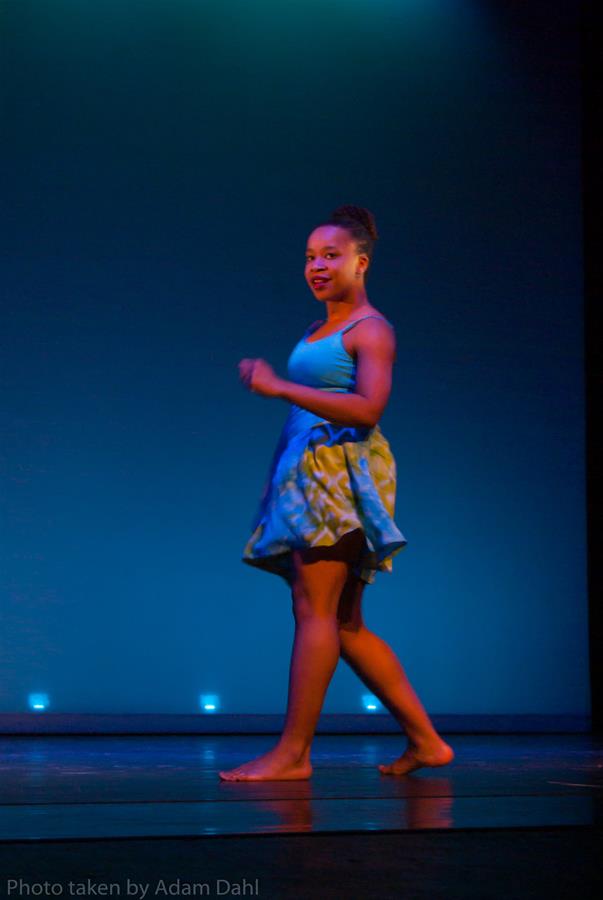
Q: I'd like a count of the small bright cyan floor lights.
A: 3